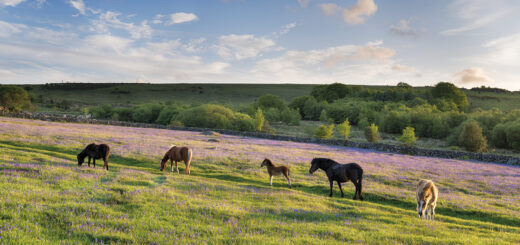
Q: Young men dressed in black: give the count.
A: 0